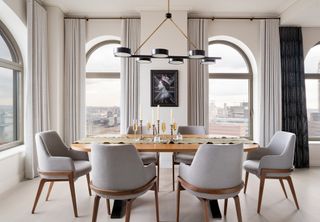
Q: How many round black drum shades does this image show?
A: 6